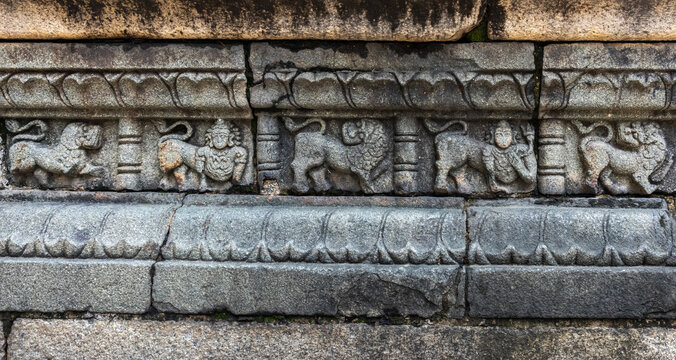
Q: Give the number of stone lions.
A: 3